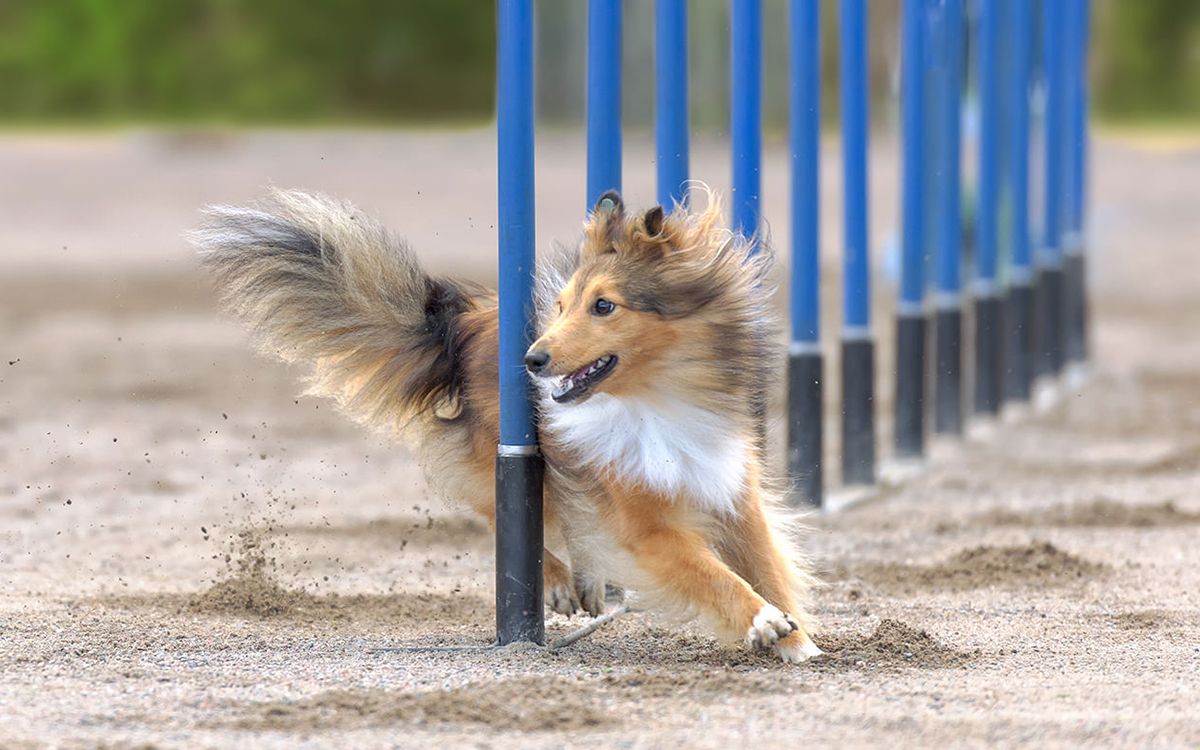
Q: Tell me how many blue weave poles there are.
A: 12